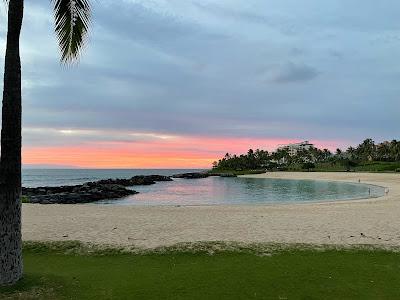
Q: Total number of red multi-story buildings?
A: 0